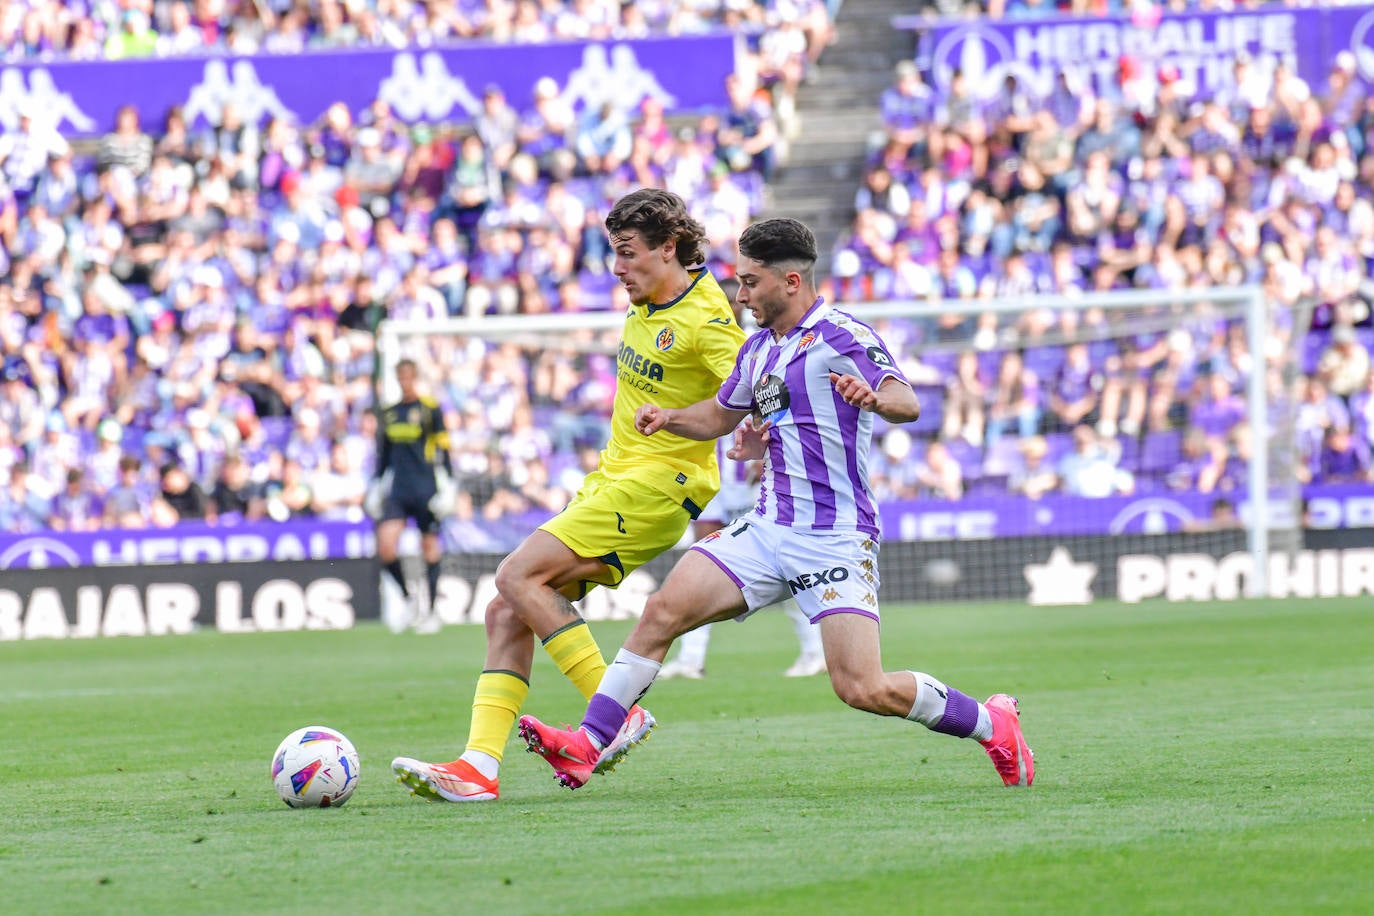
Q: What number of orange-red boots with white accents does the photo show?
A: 2